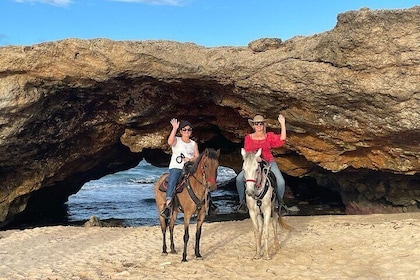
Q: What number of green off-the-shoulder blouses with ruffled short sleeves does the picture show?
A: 0